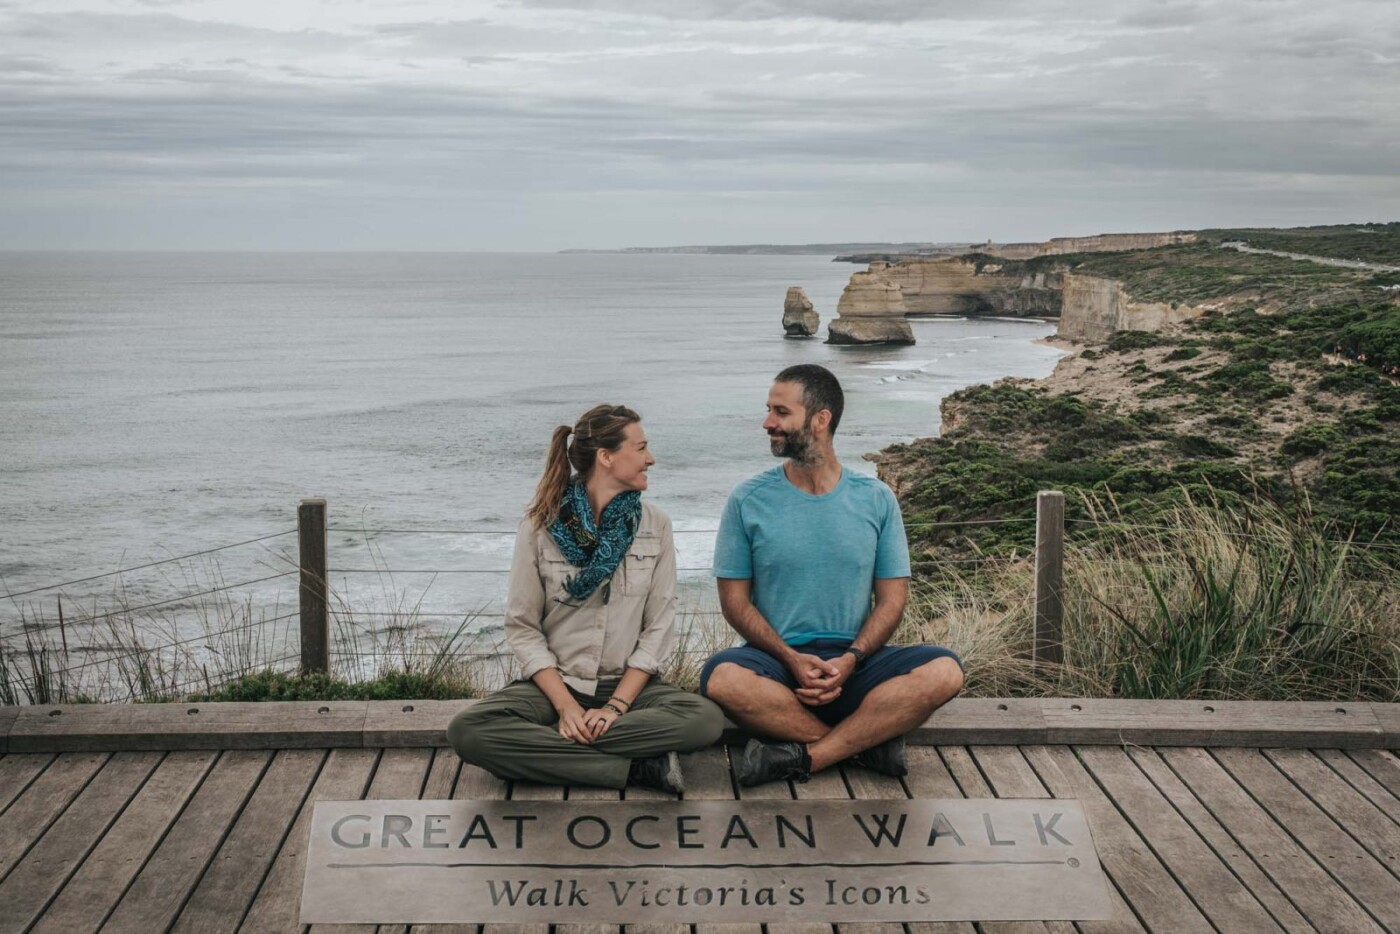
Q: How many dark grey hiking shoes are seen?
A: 3